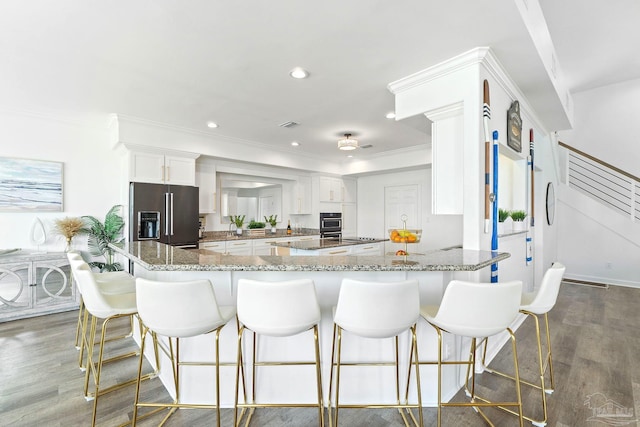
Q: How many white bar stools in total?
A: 8